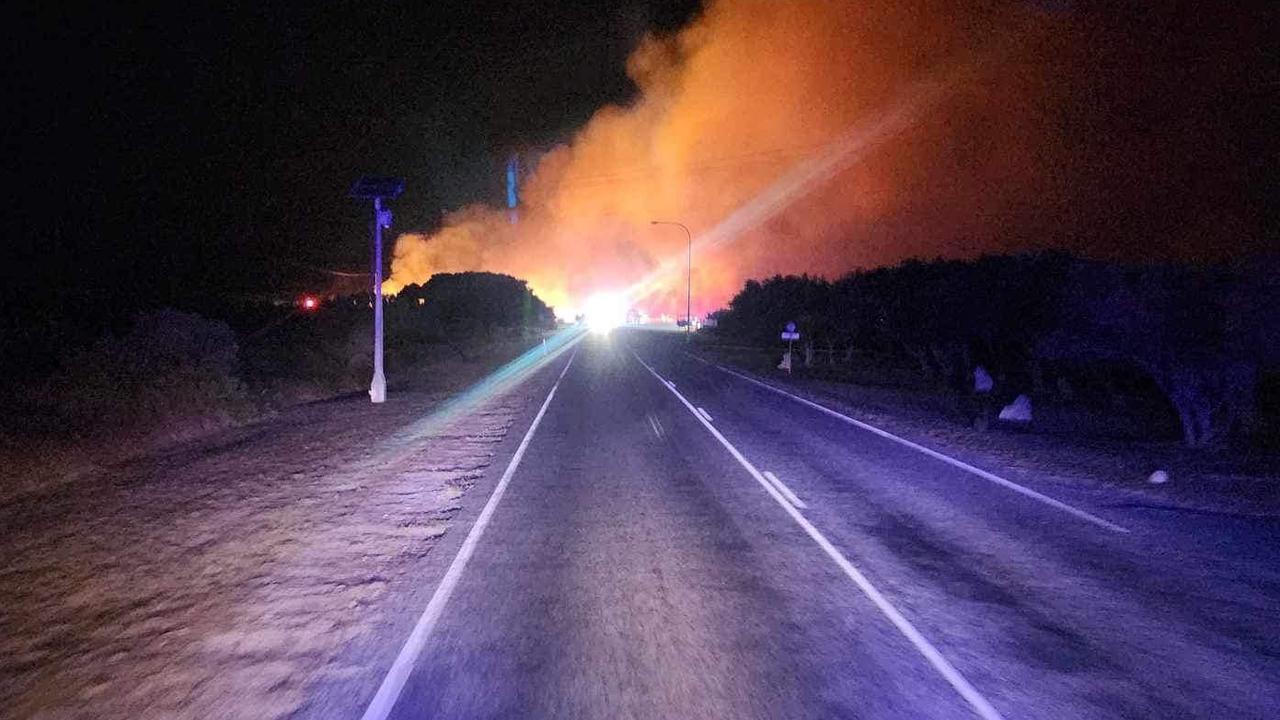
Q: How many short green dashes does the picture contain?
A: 0